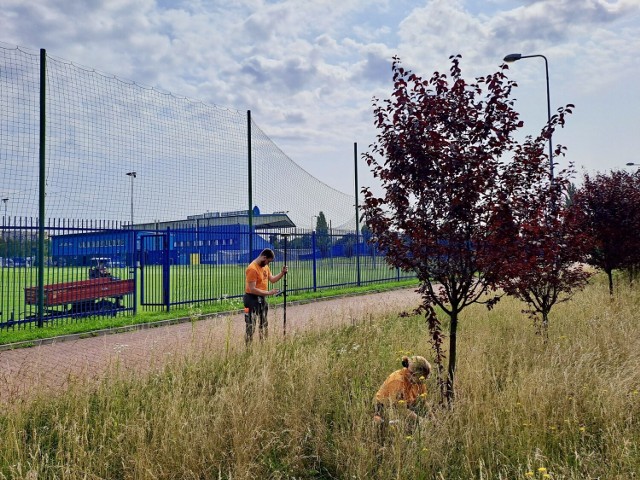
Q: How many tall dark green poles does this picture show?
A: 3